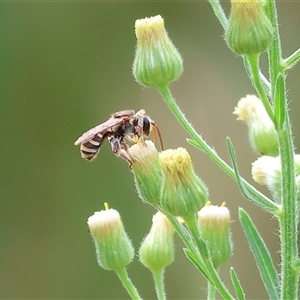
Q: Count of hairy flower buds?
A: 9